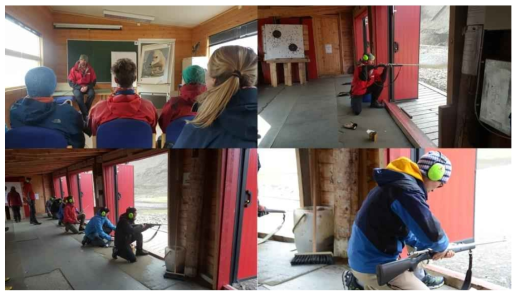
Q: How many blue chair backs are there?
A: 3